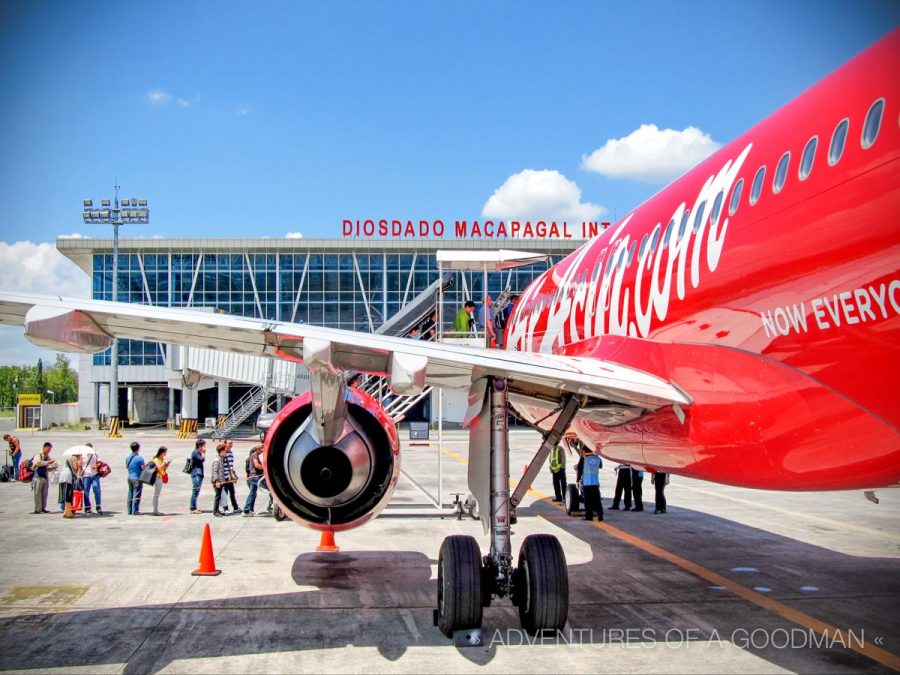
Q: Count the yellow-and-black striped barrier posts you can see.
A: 3